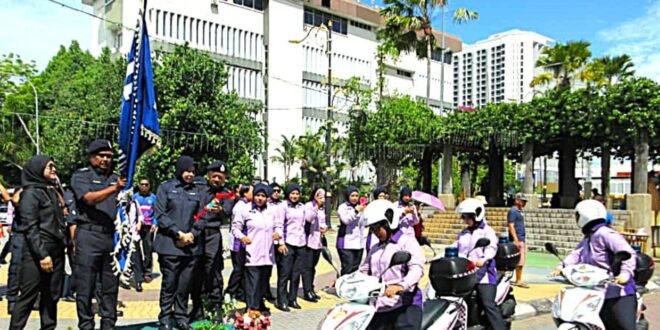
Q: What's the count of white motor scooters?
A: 3